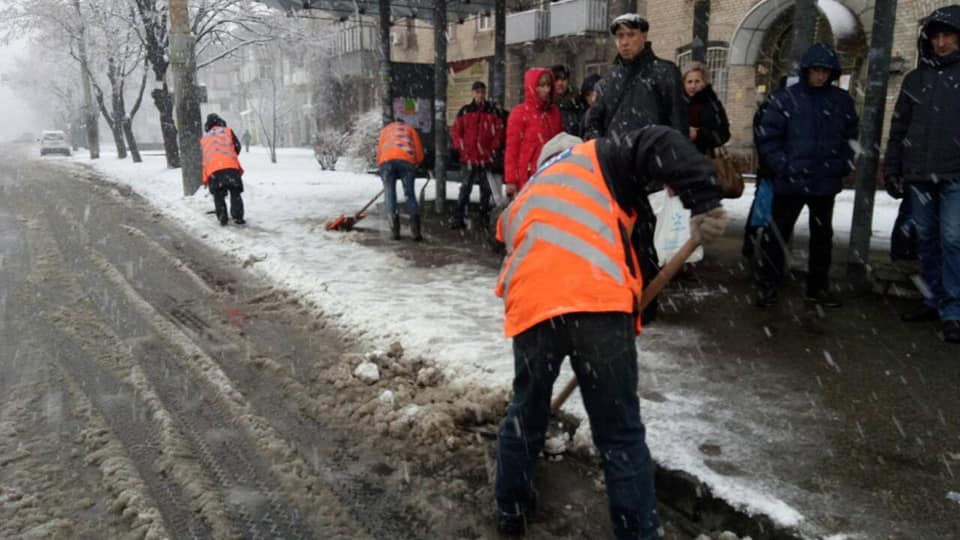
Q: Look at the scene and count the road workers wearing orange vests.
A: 3